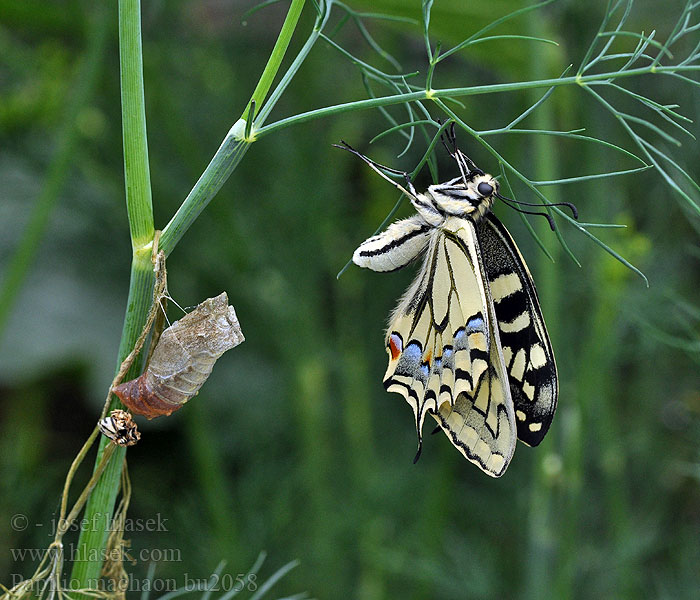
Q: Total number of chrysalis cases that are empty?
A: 1